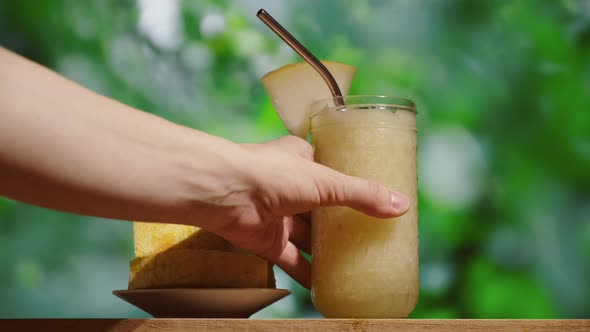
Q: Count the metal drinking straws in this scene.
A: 1